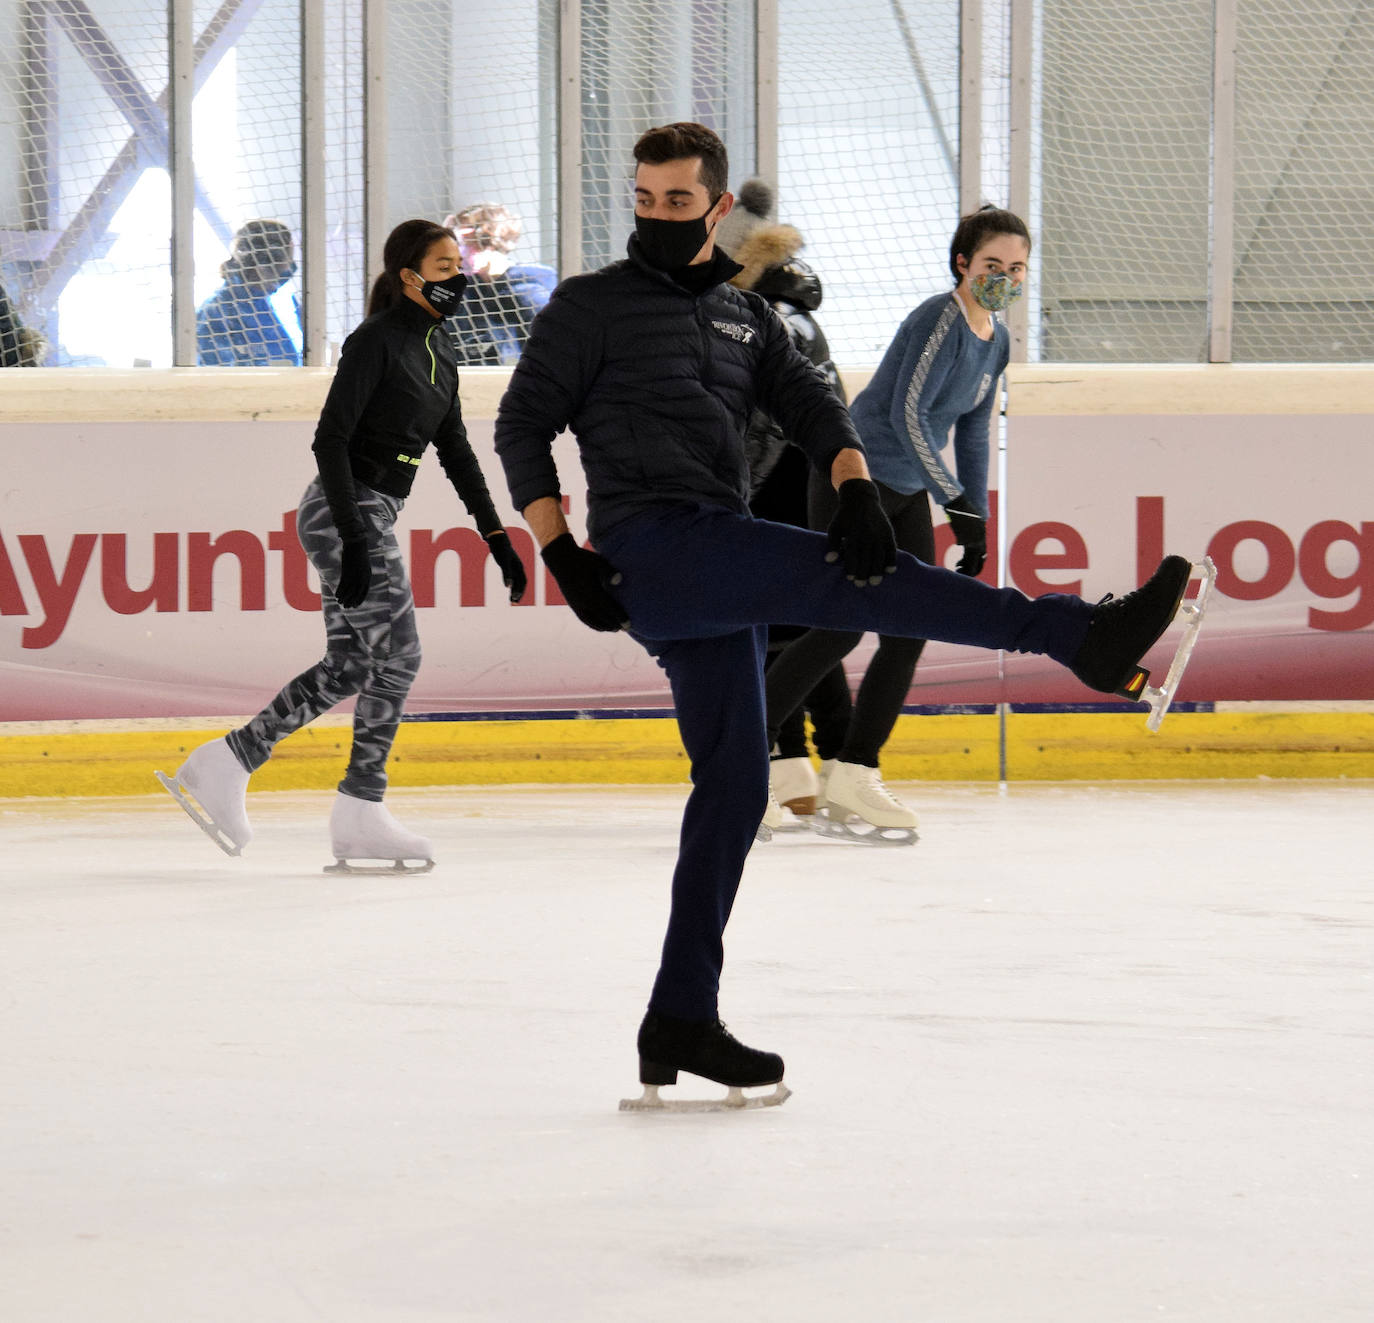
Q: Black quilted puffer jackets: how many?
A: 2